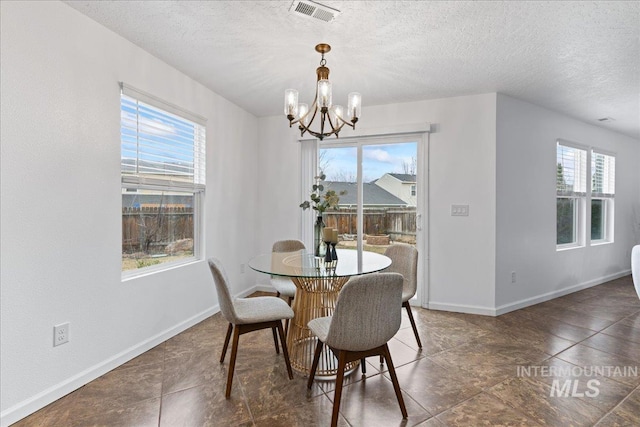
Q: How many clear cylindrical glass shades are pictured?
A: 5